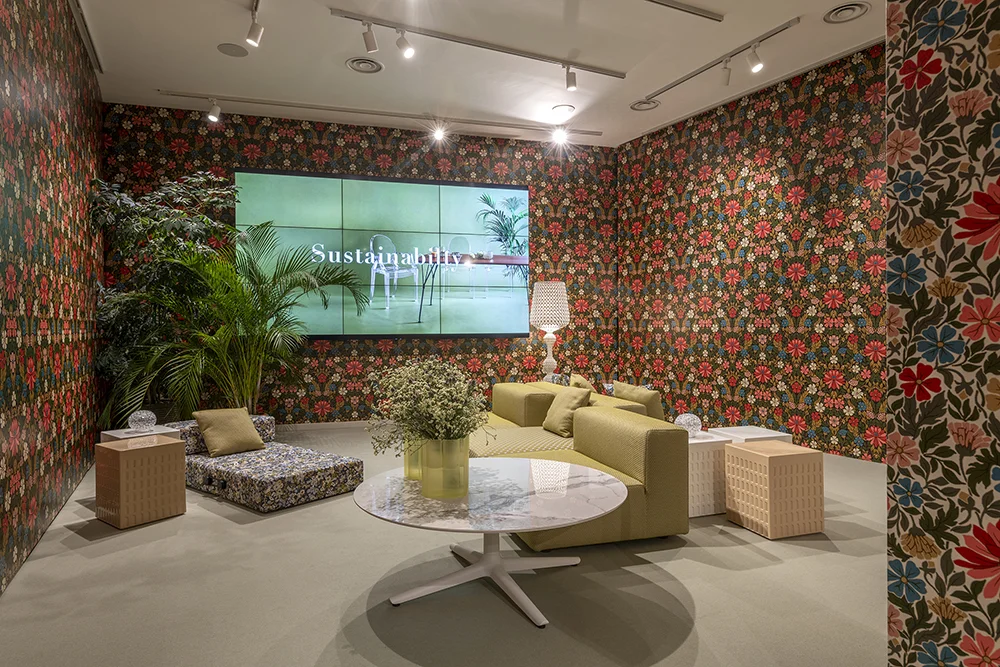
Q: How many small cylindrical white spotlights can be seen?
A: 9